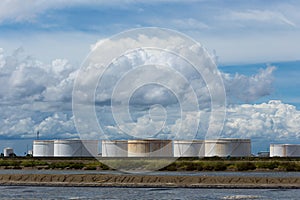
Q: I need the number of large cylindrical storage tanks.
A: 7